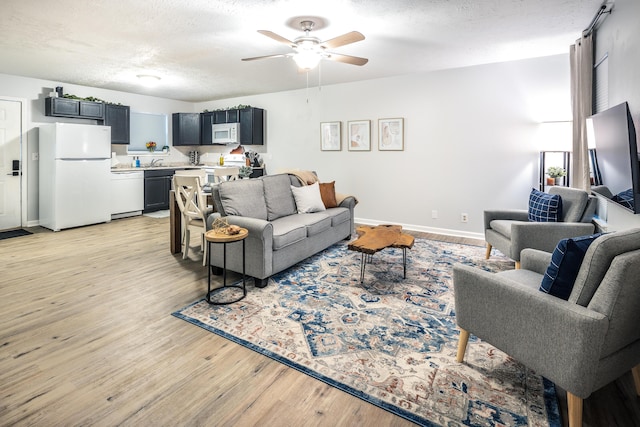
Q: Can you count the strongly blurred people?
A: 0